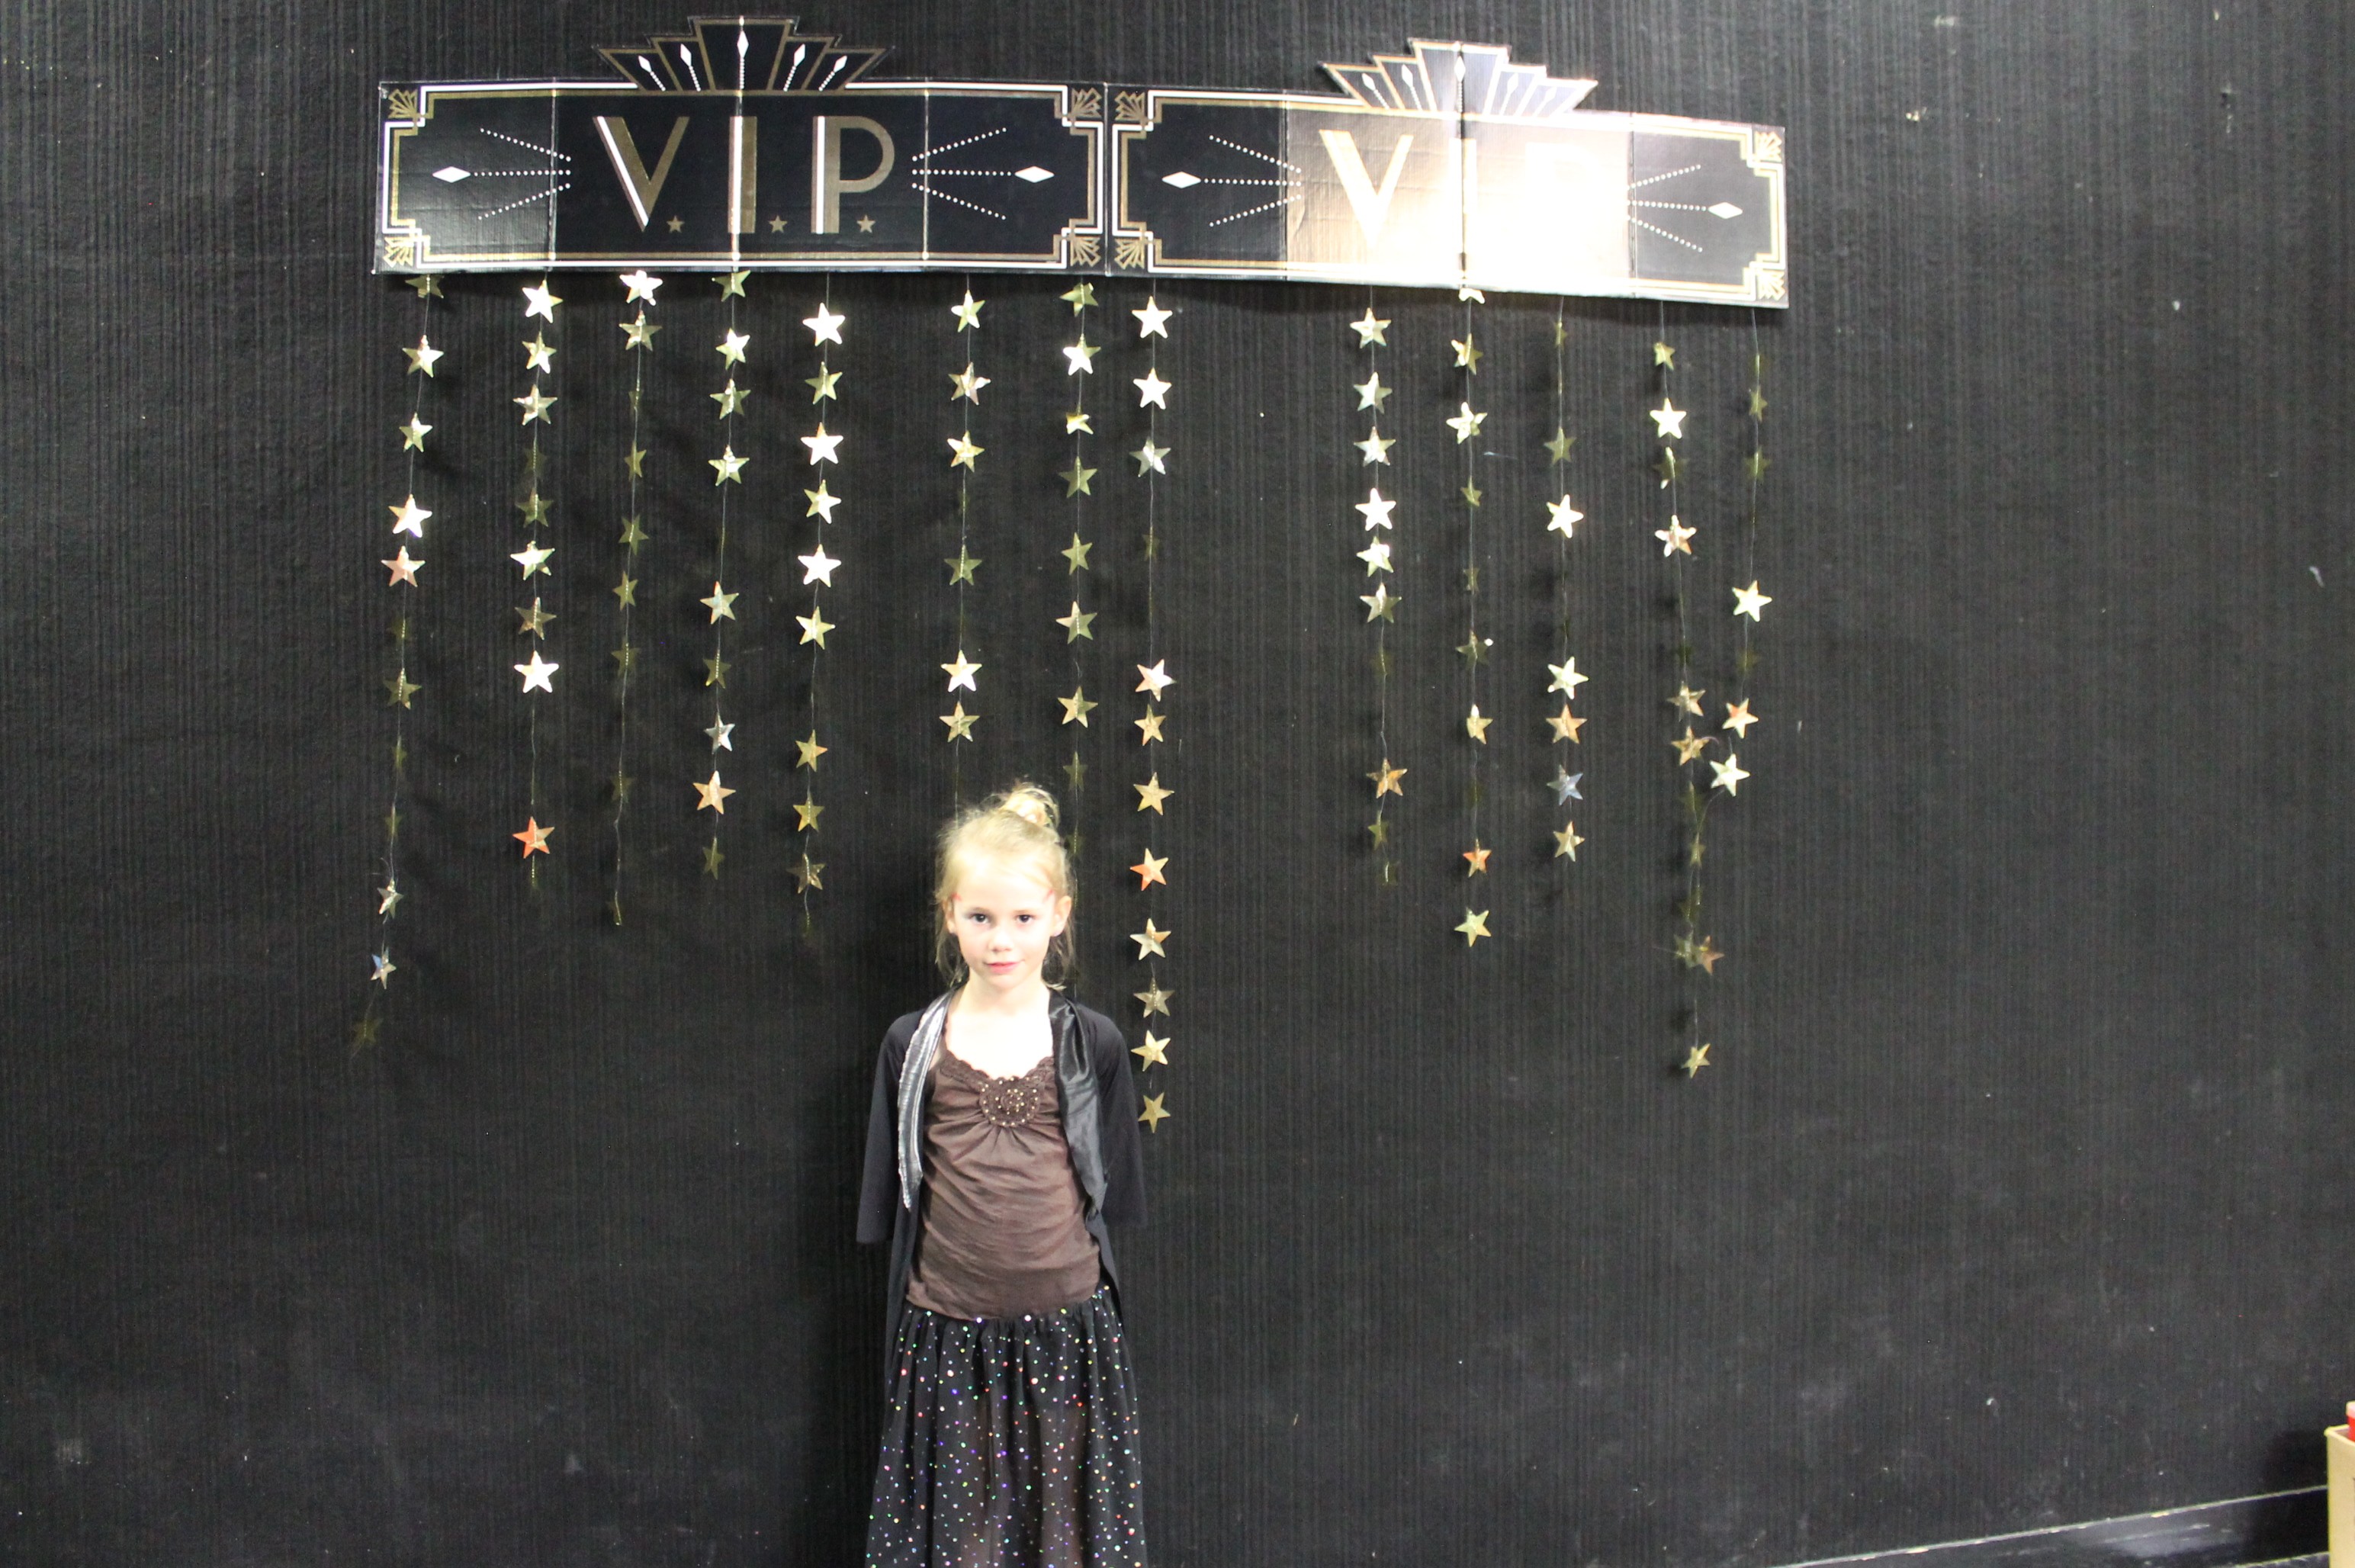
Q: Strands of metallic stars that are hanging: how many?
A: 13